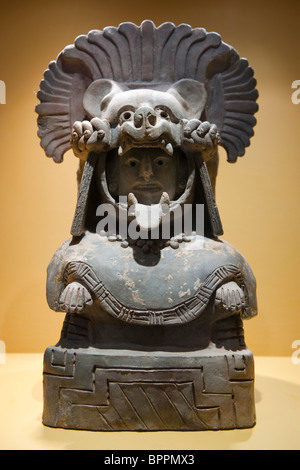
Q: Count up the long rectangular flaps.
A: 2